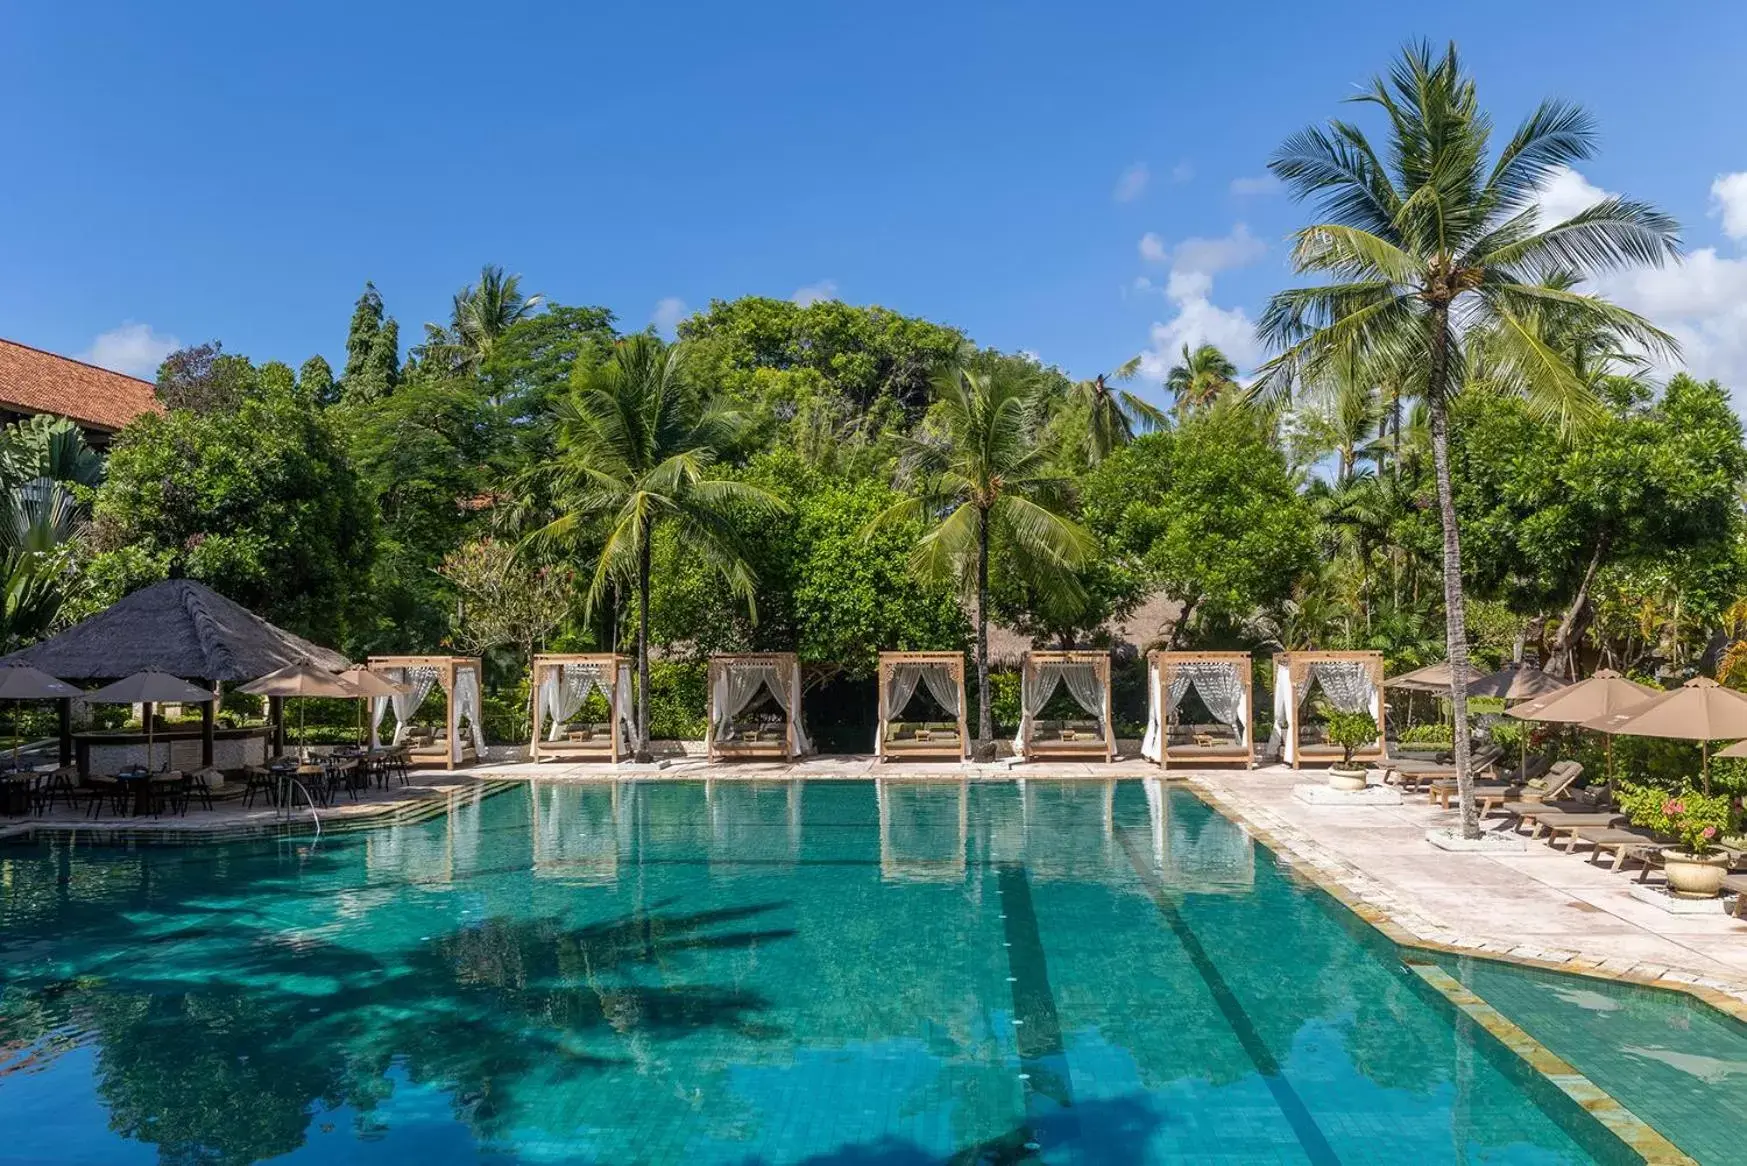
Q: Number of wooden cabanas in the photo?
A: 7